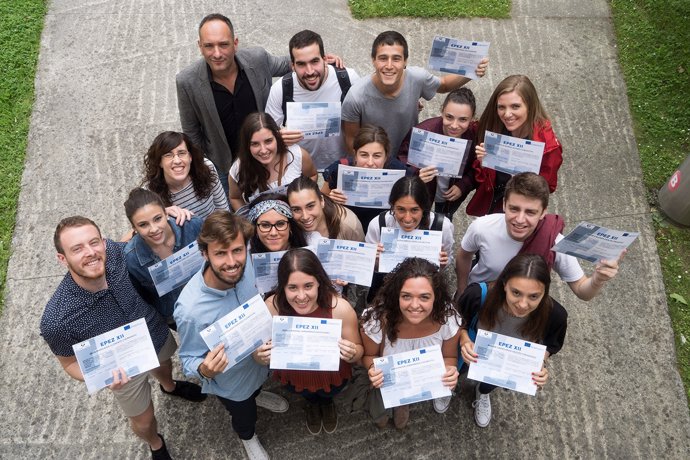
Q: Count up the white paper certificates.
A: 15